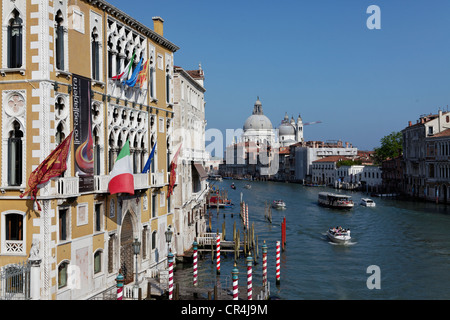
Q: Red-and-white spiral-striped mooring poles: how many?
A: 10